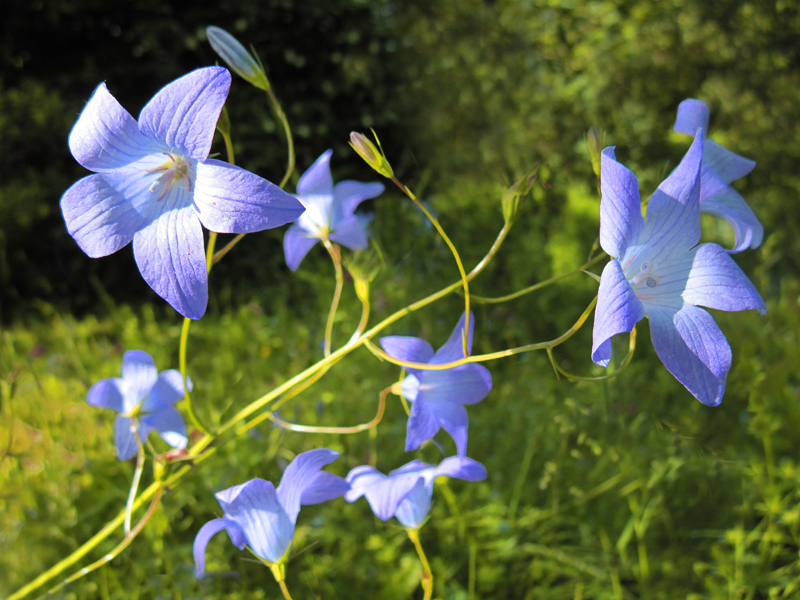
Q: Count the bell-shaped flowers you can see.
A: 8